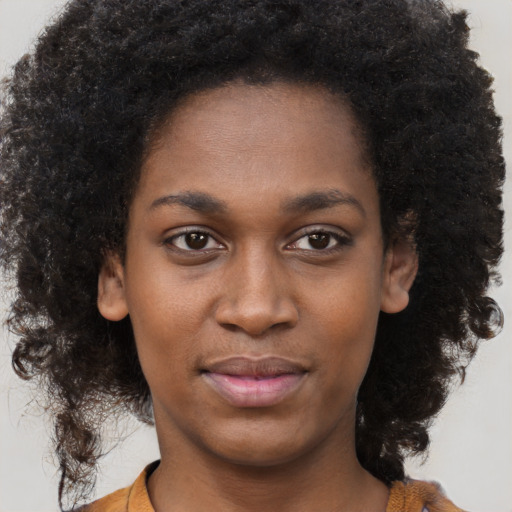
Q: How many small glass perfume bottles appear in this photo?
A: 0